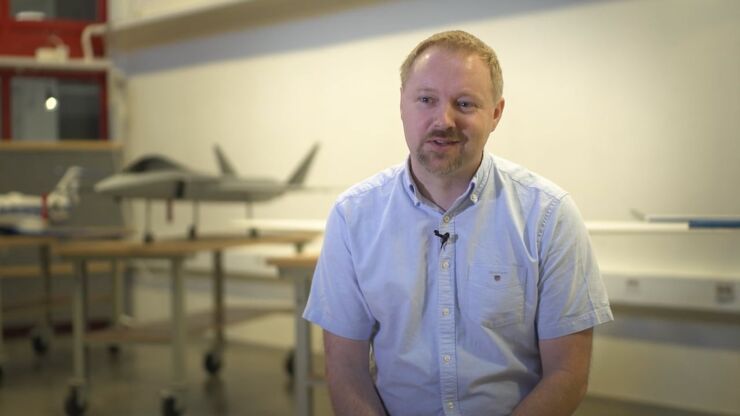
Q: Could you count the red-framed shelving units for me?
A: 1